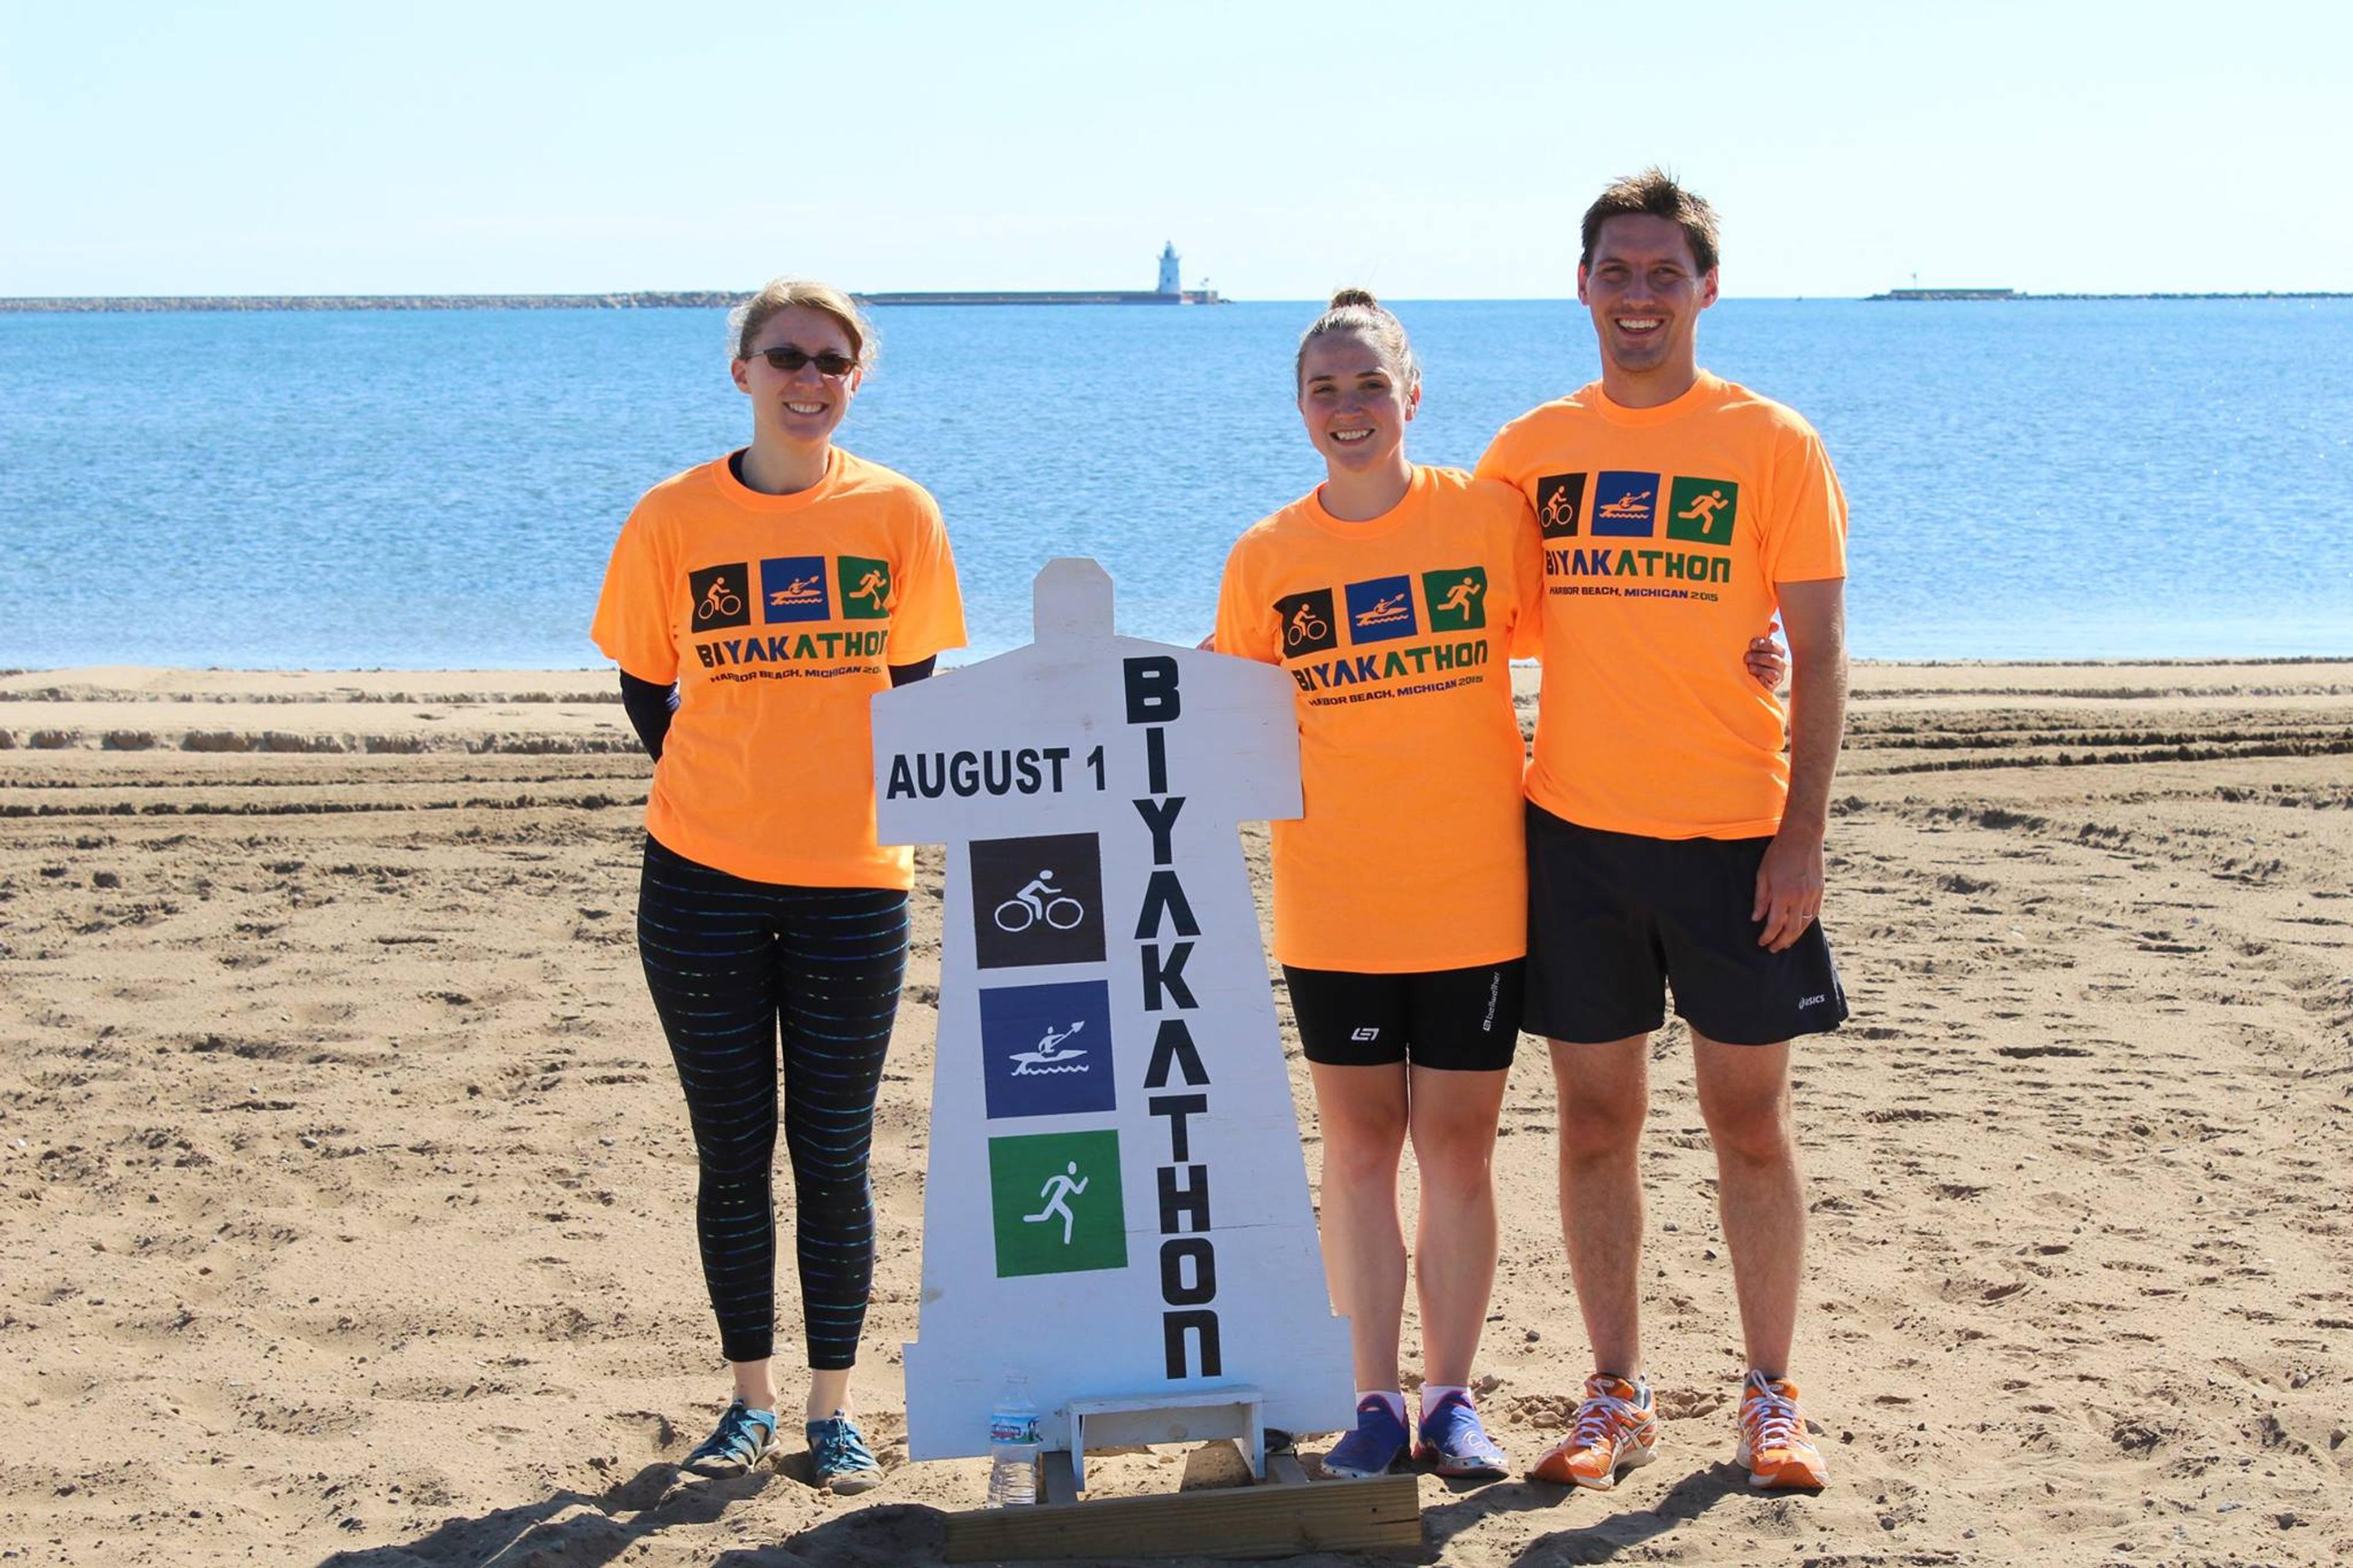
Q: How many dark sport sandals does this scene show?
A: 2